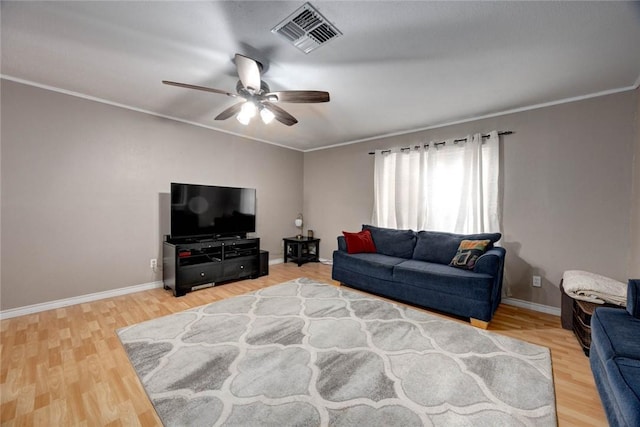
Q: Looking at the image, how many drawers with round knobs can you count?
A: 2